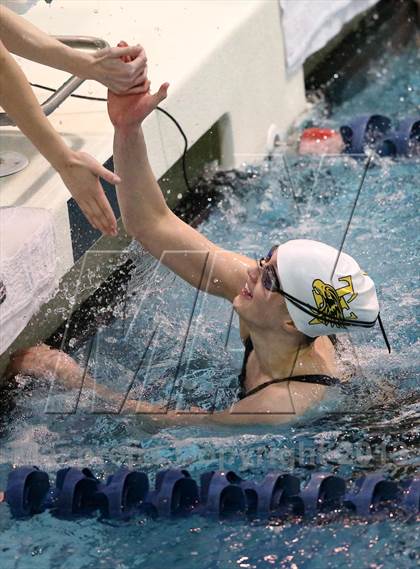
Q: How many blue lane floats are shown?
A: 11